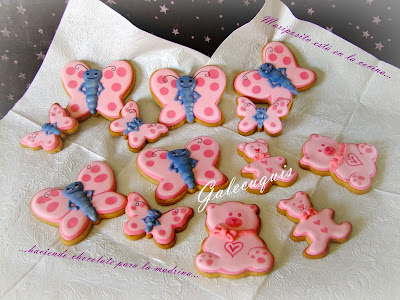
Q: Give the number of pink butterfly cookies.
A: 9